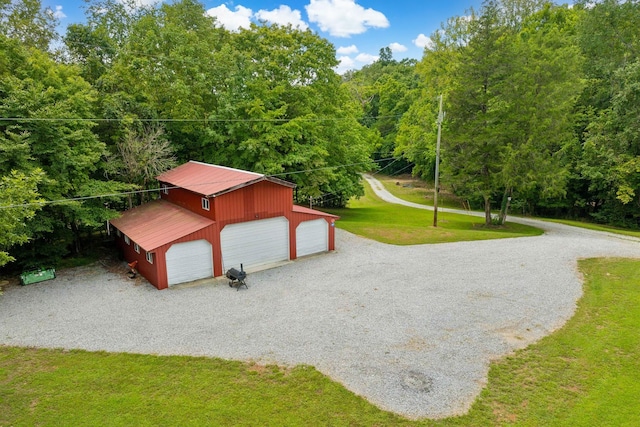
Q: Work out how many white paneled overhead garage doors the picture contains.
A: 3